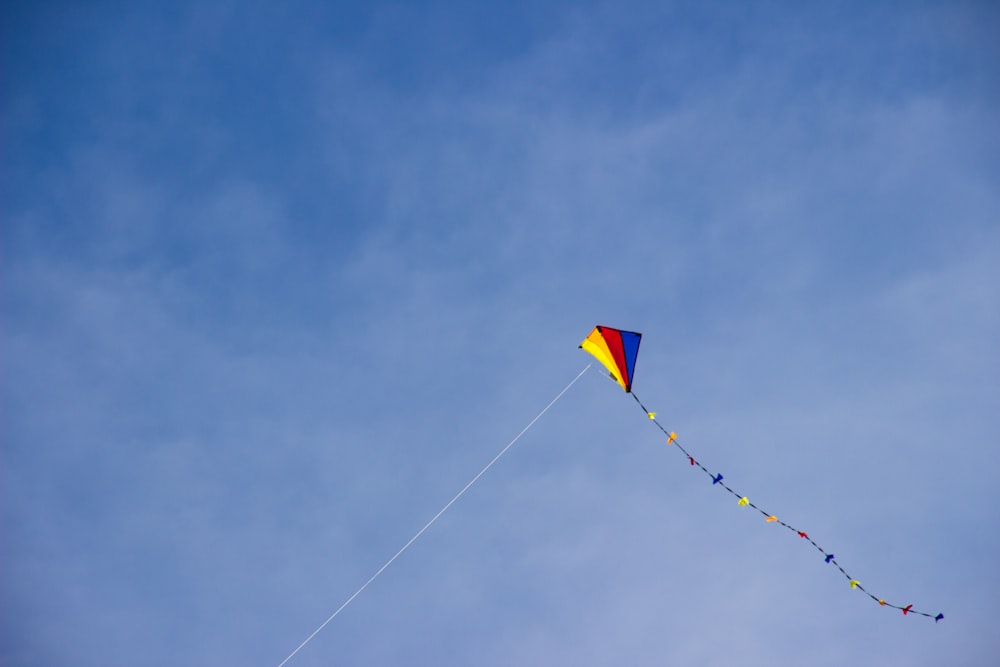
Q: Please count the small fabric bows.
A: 12